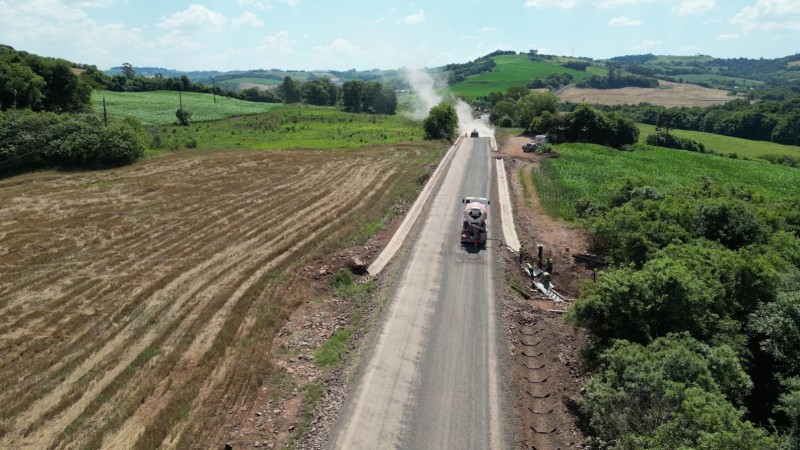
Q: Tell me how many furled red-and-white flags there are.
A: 0